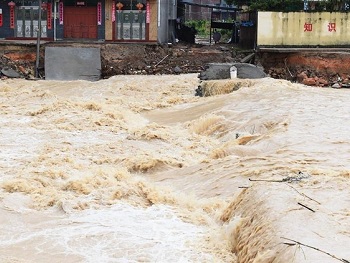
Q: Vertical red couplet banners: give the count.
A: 6